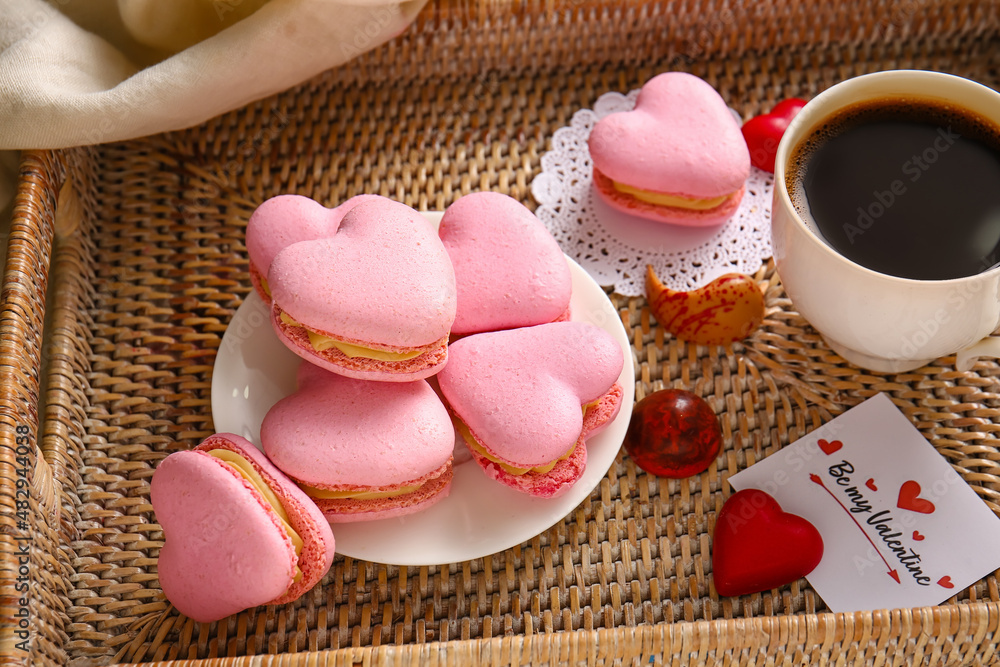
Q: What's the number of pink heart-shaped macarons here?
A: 7